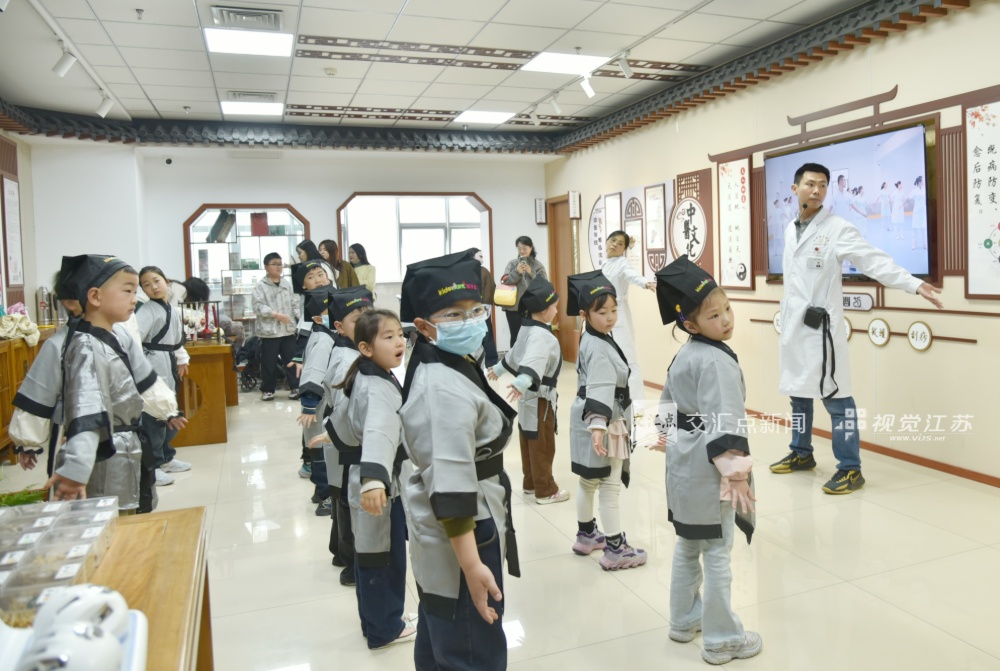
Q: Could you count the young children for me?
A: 11